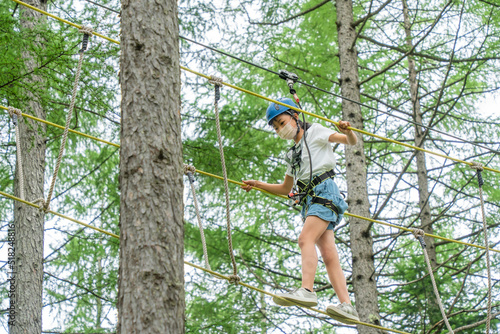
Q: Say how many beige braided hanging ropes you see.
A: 6